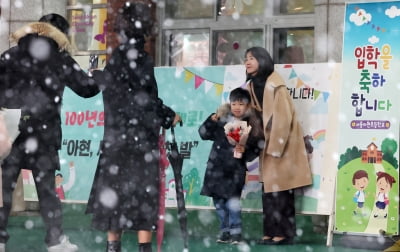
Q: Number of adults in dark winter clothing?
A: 2